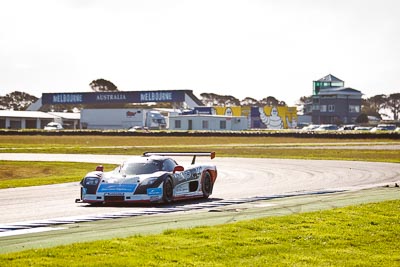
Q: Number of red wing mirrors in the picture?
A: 2